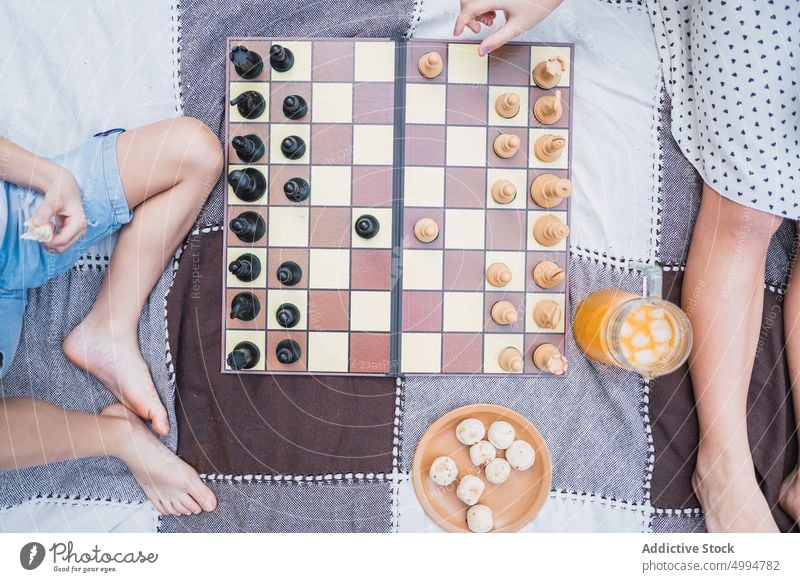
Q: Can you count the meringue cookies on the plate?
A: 8